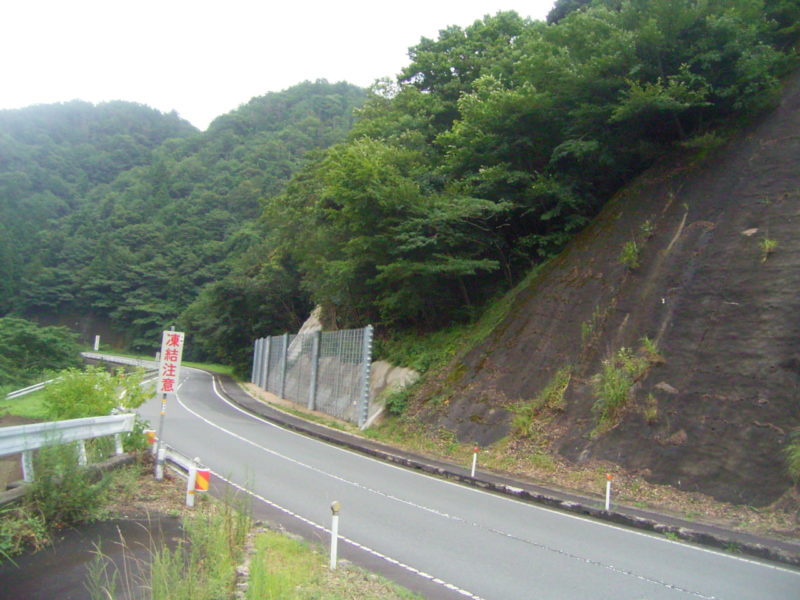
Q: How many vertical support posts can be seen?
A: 6